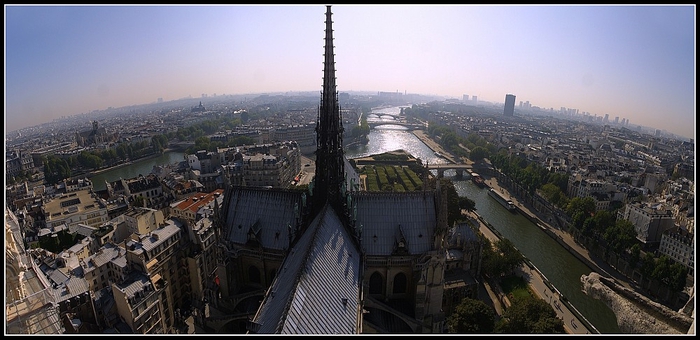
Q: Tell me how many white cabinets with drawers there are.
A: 0